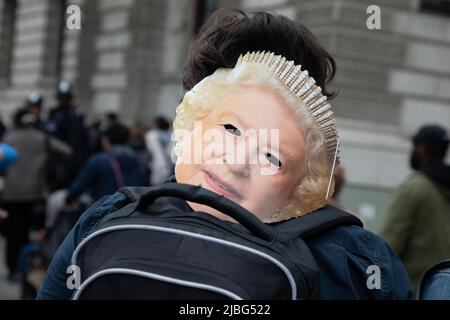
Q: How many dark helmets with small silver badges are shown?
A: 2